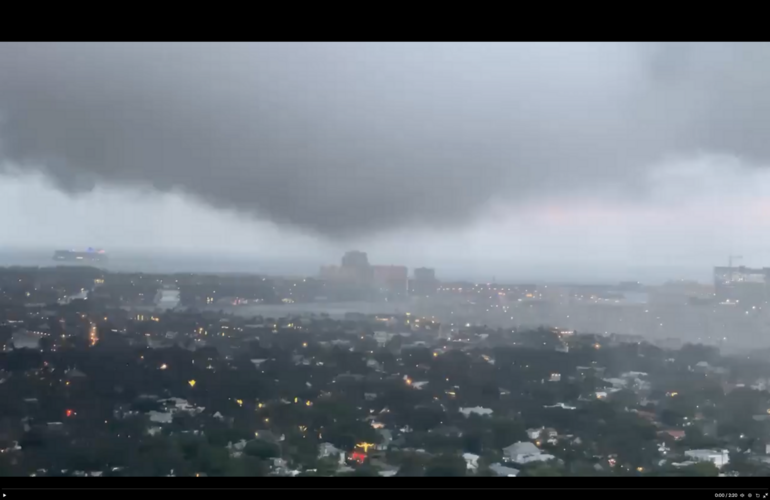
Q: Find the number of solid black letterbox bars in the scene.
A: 2